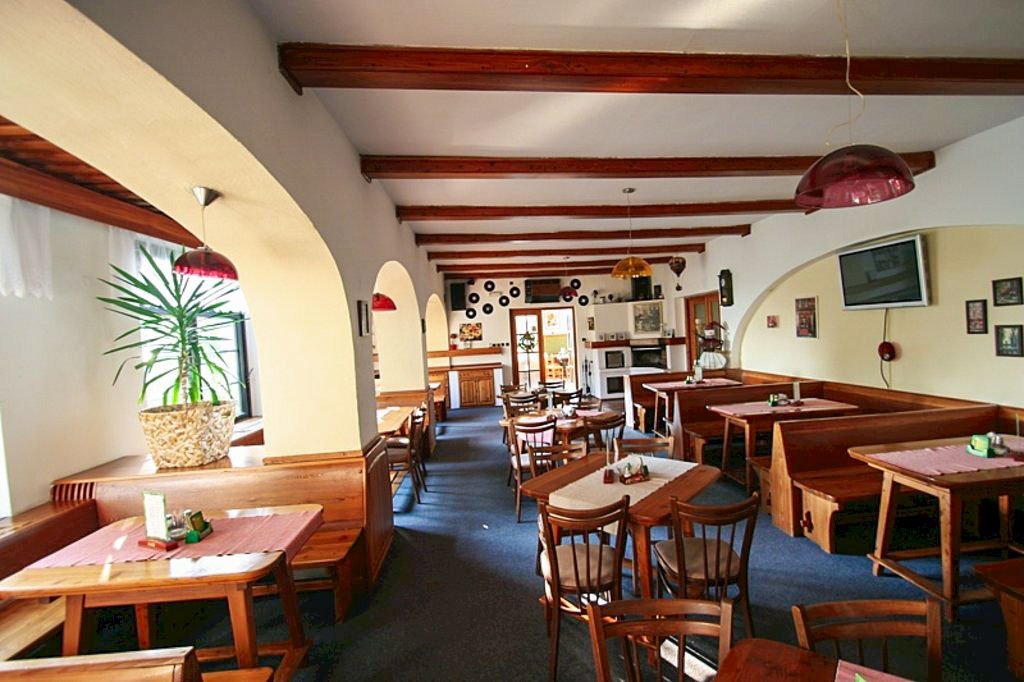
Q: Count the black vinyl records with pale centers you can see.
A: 9